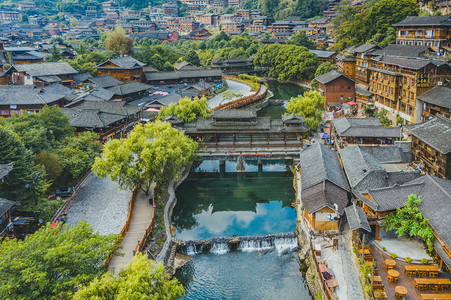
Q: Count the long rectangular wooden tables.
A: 3